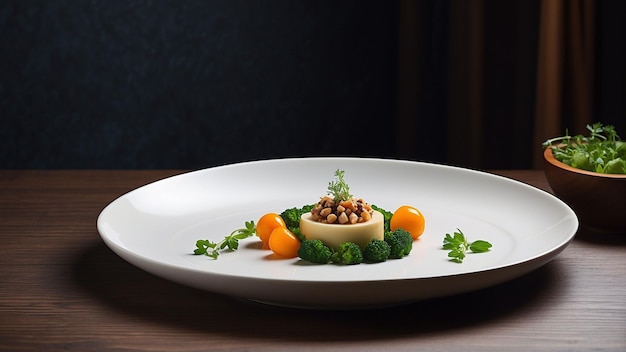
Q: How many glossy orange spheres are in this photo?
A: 3